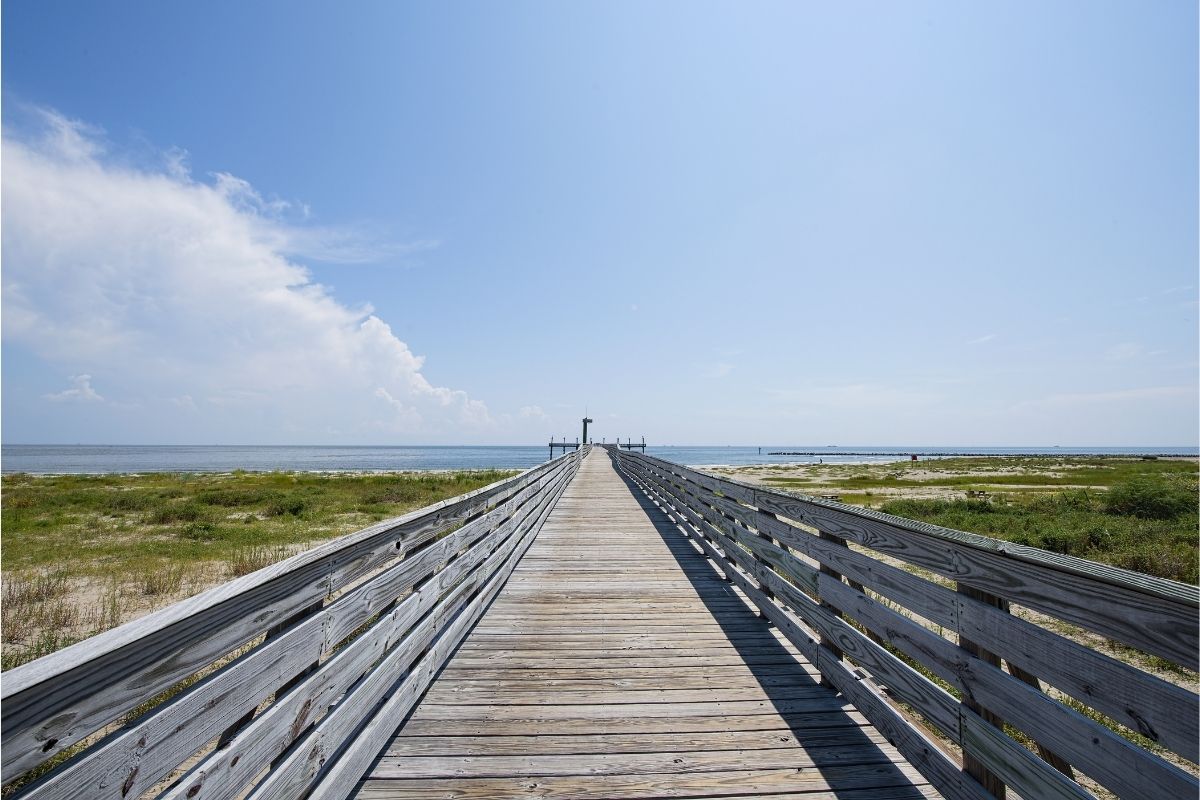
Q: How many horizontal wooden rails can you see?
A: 10